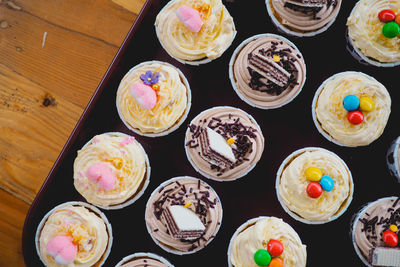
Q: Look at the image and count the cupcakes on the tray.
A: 15